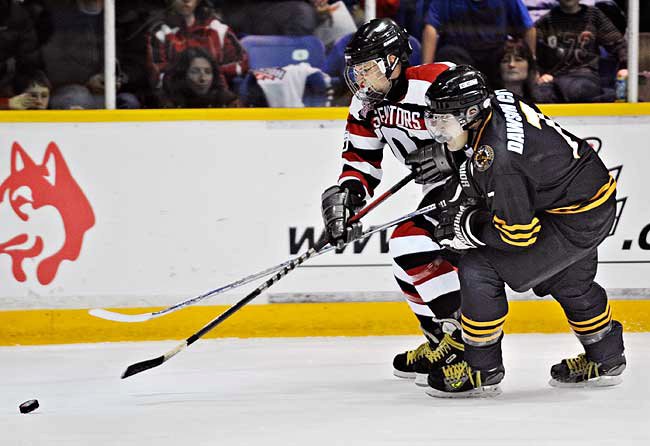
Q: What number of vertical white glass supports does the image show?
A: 3